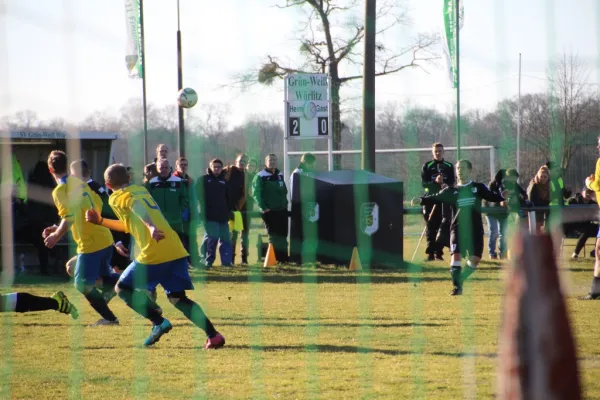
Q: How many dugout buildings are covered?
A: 1